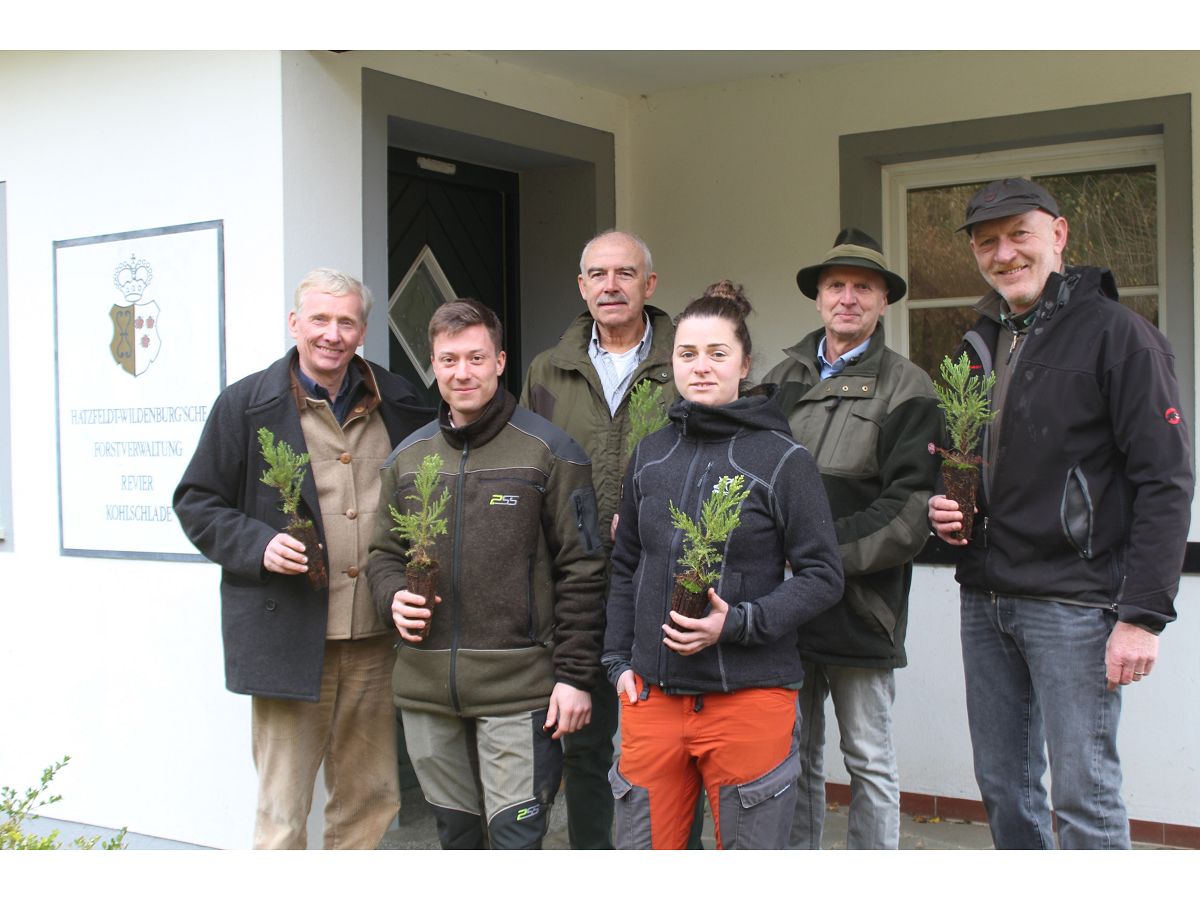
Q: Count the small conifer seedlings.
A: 5